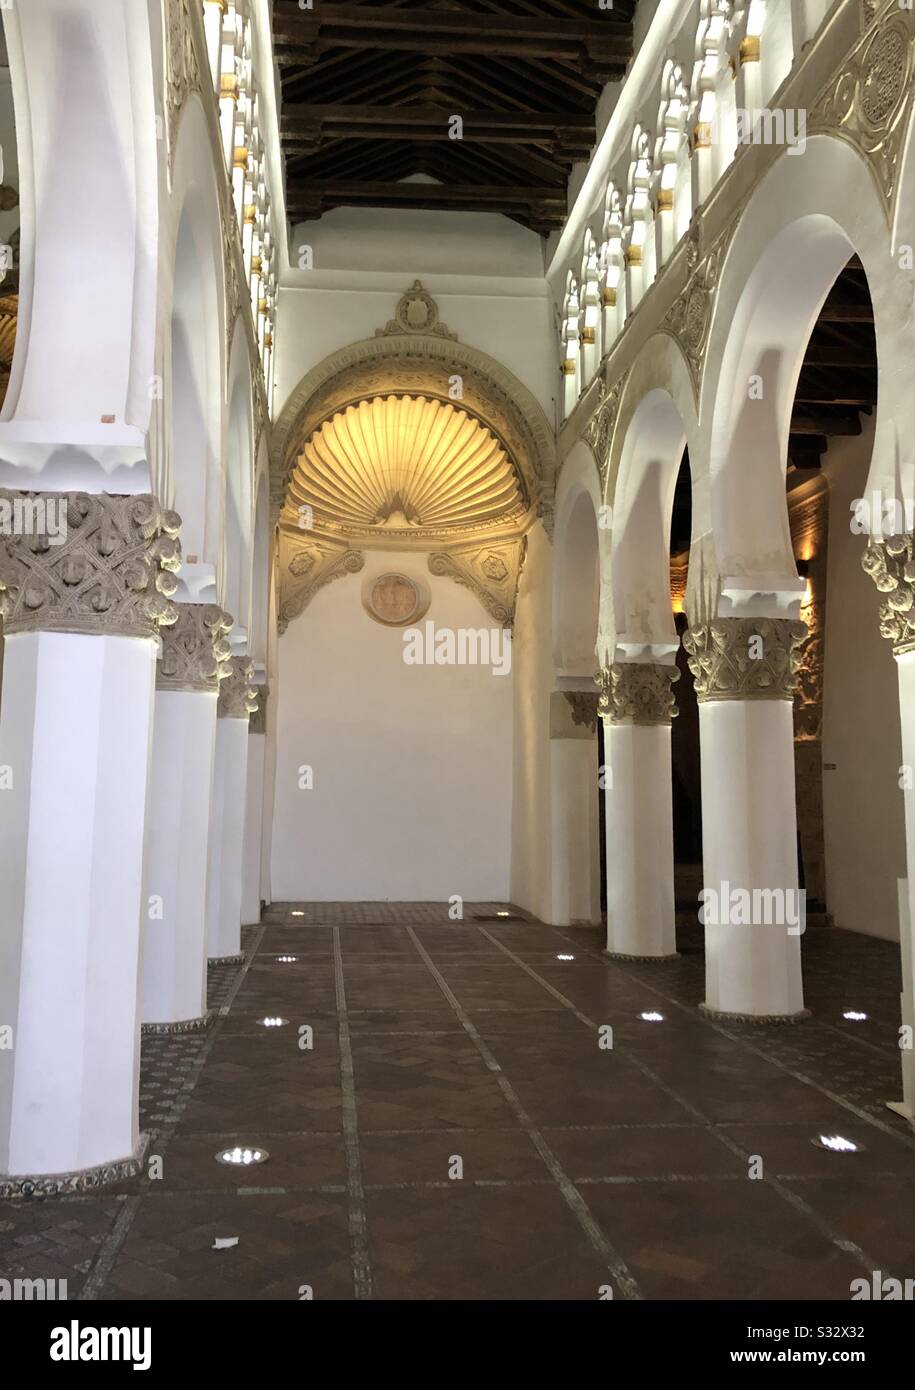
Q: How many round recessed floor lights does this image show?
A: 9